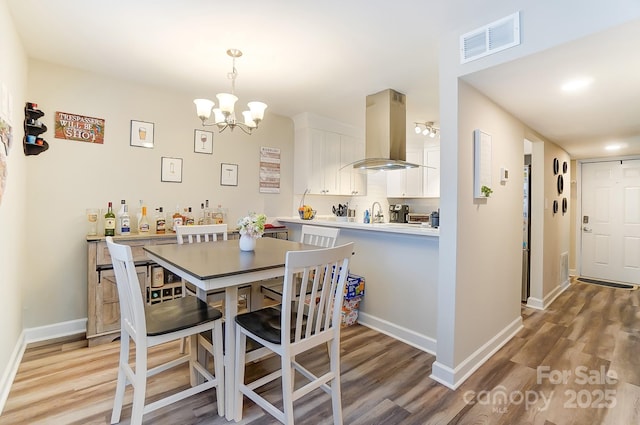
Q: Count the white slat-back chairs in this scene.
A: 4